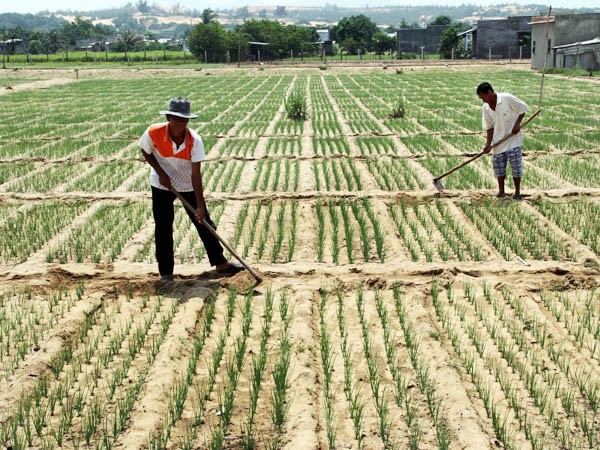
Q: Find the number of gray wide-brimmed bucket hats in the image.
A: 1